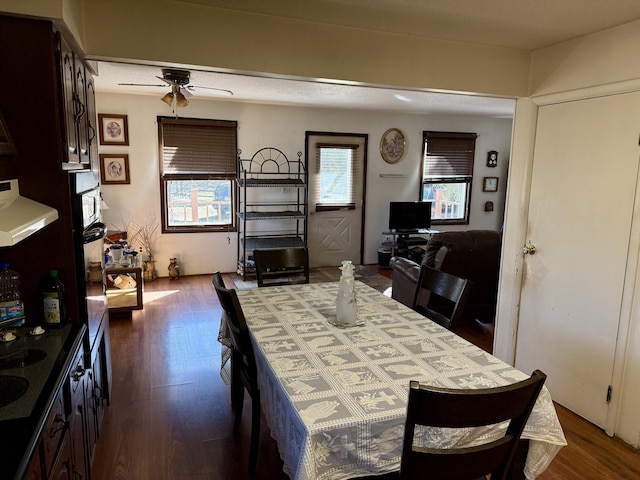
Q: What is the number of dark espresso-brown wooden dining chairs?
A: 4